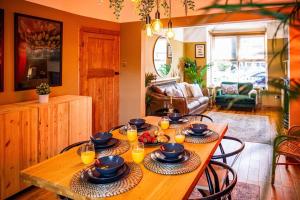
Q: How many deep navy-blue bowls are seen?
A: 6